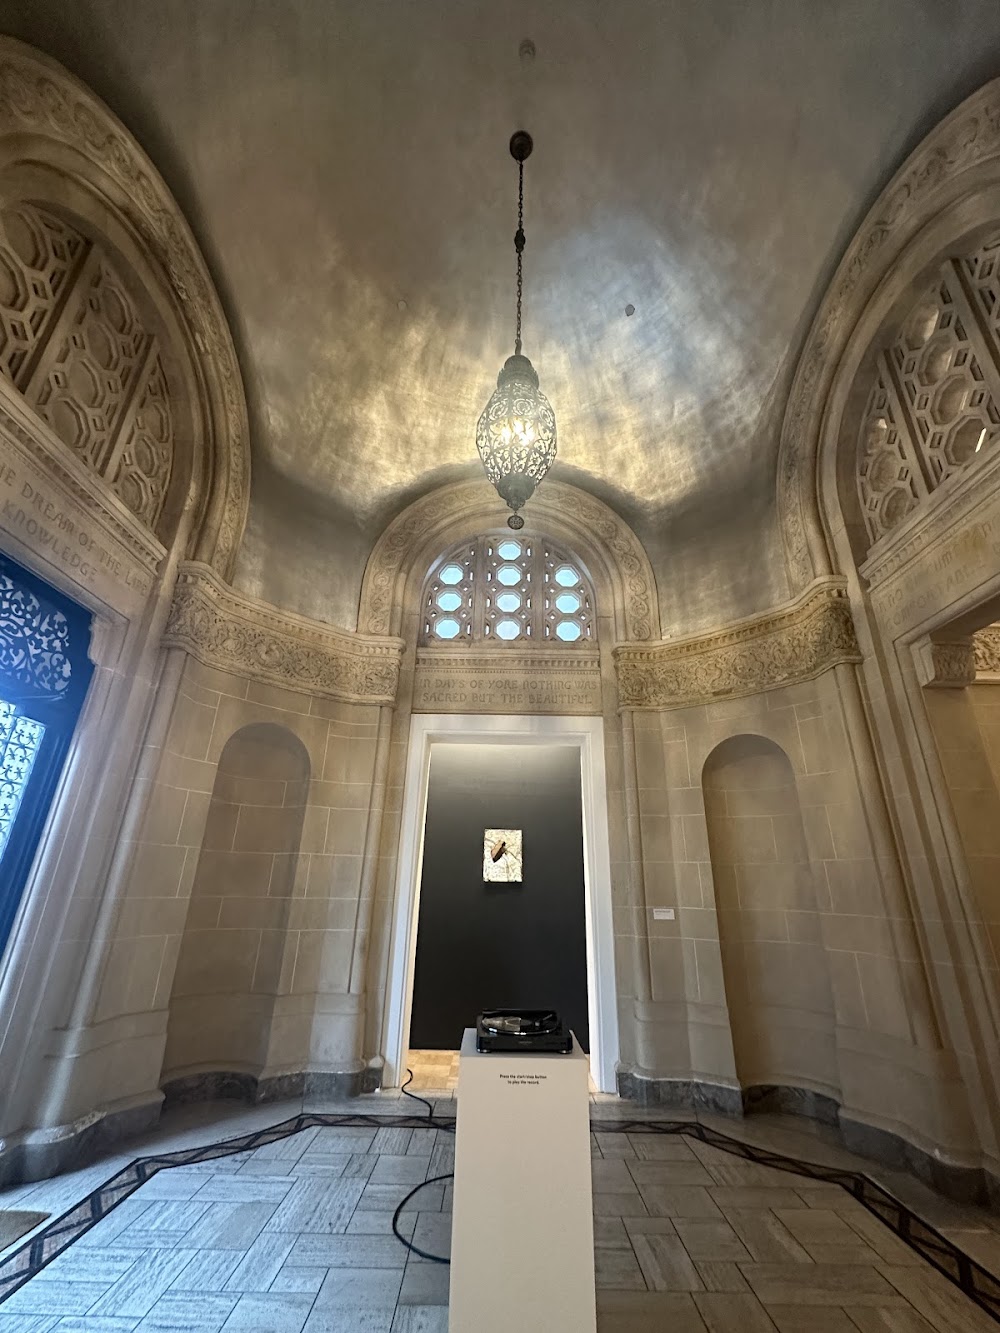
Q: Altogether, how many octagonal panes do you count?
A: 10